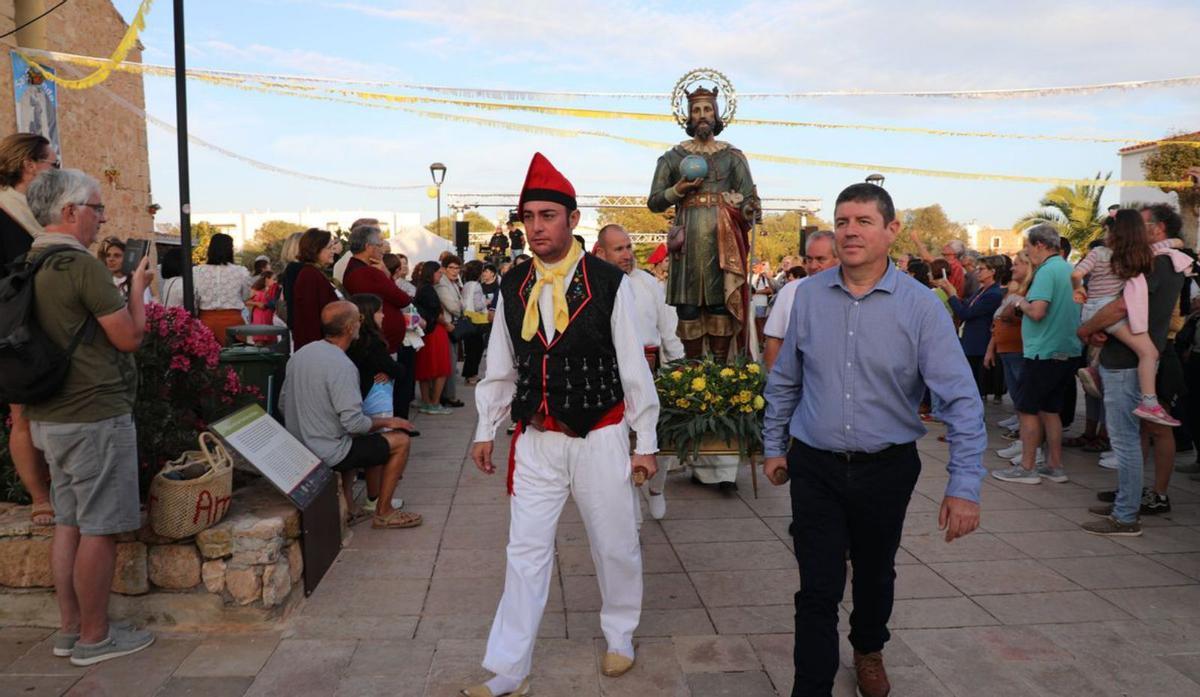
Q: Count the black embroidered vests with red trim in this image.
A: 1